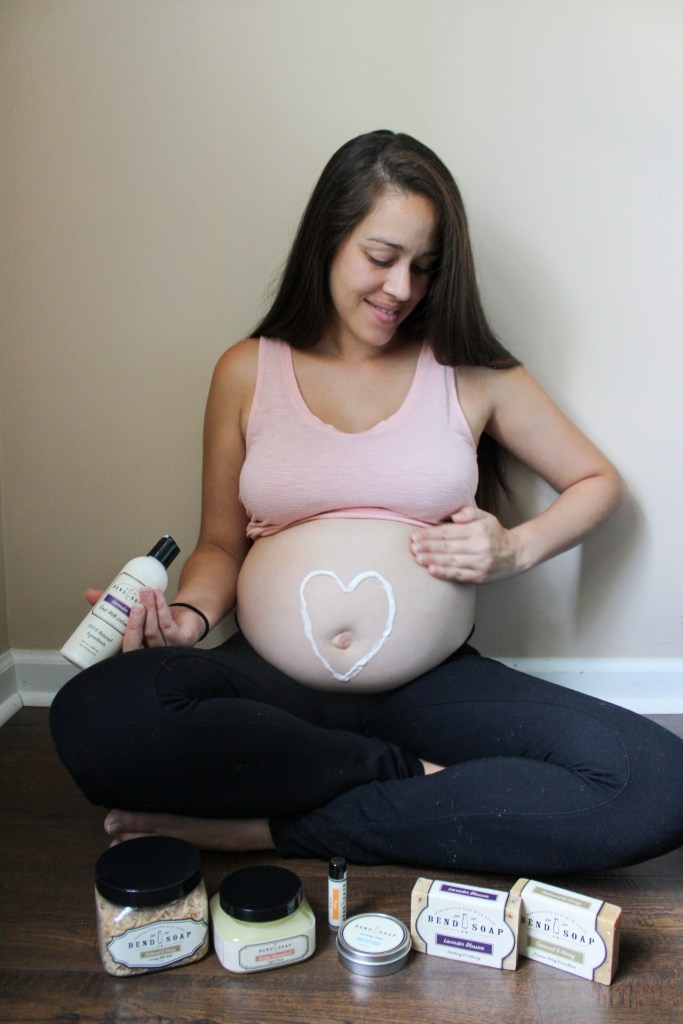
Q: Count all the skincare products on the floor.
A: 6